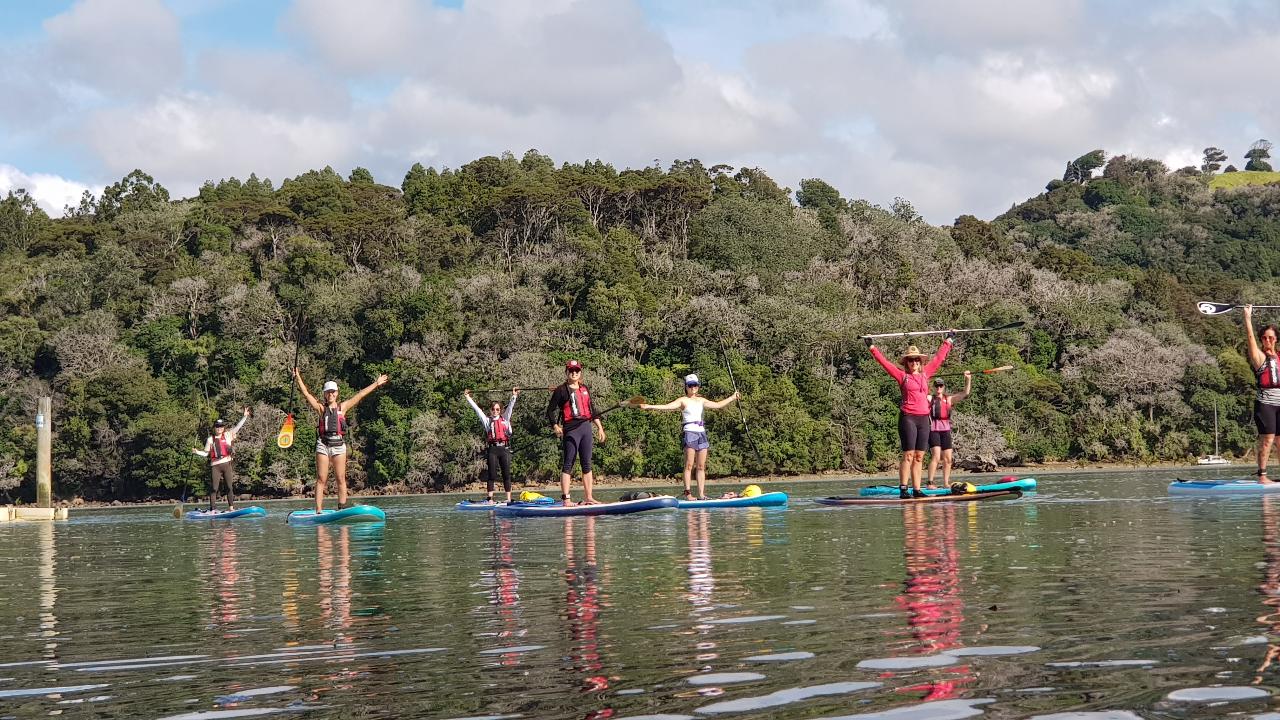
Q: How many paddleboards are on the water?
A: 8